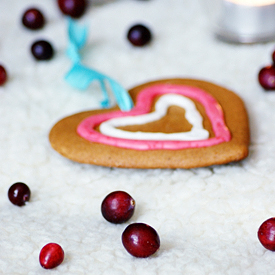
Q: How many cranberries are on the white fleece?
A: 12